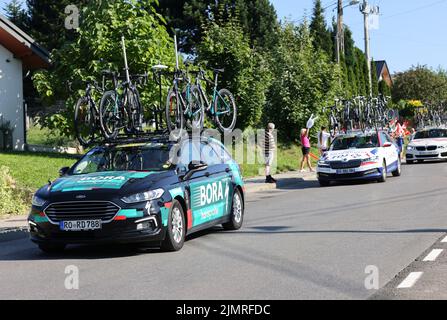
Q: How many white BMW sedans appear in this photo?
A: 1